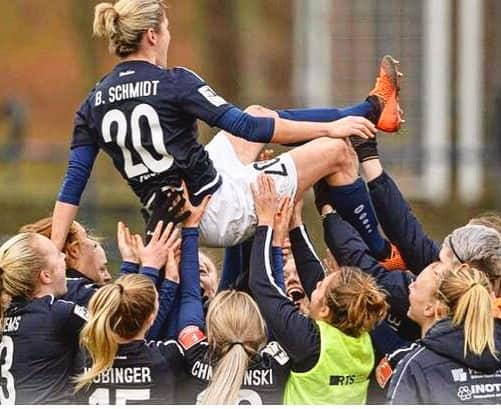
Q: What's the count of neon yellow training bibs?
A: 1